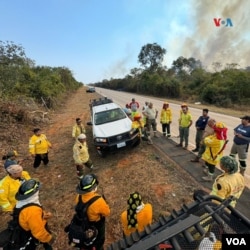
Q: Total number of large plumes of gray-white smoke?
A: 1